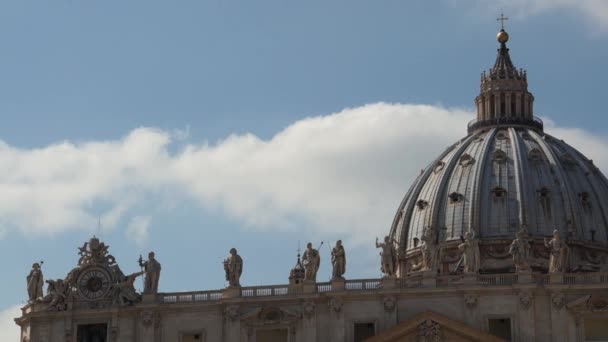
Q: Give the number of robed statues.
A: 10